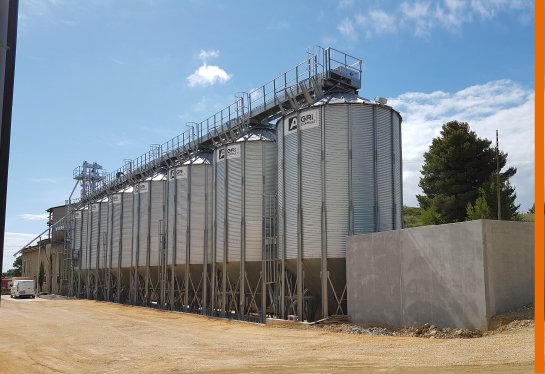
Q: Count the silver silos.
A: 7